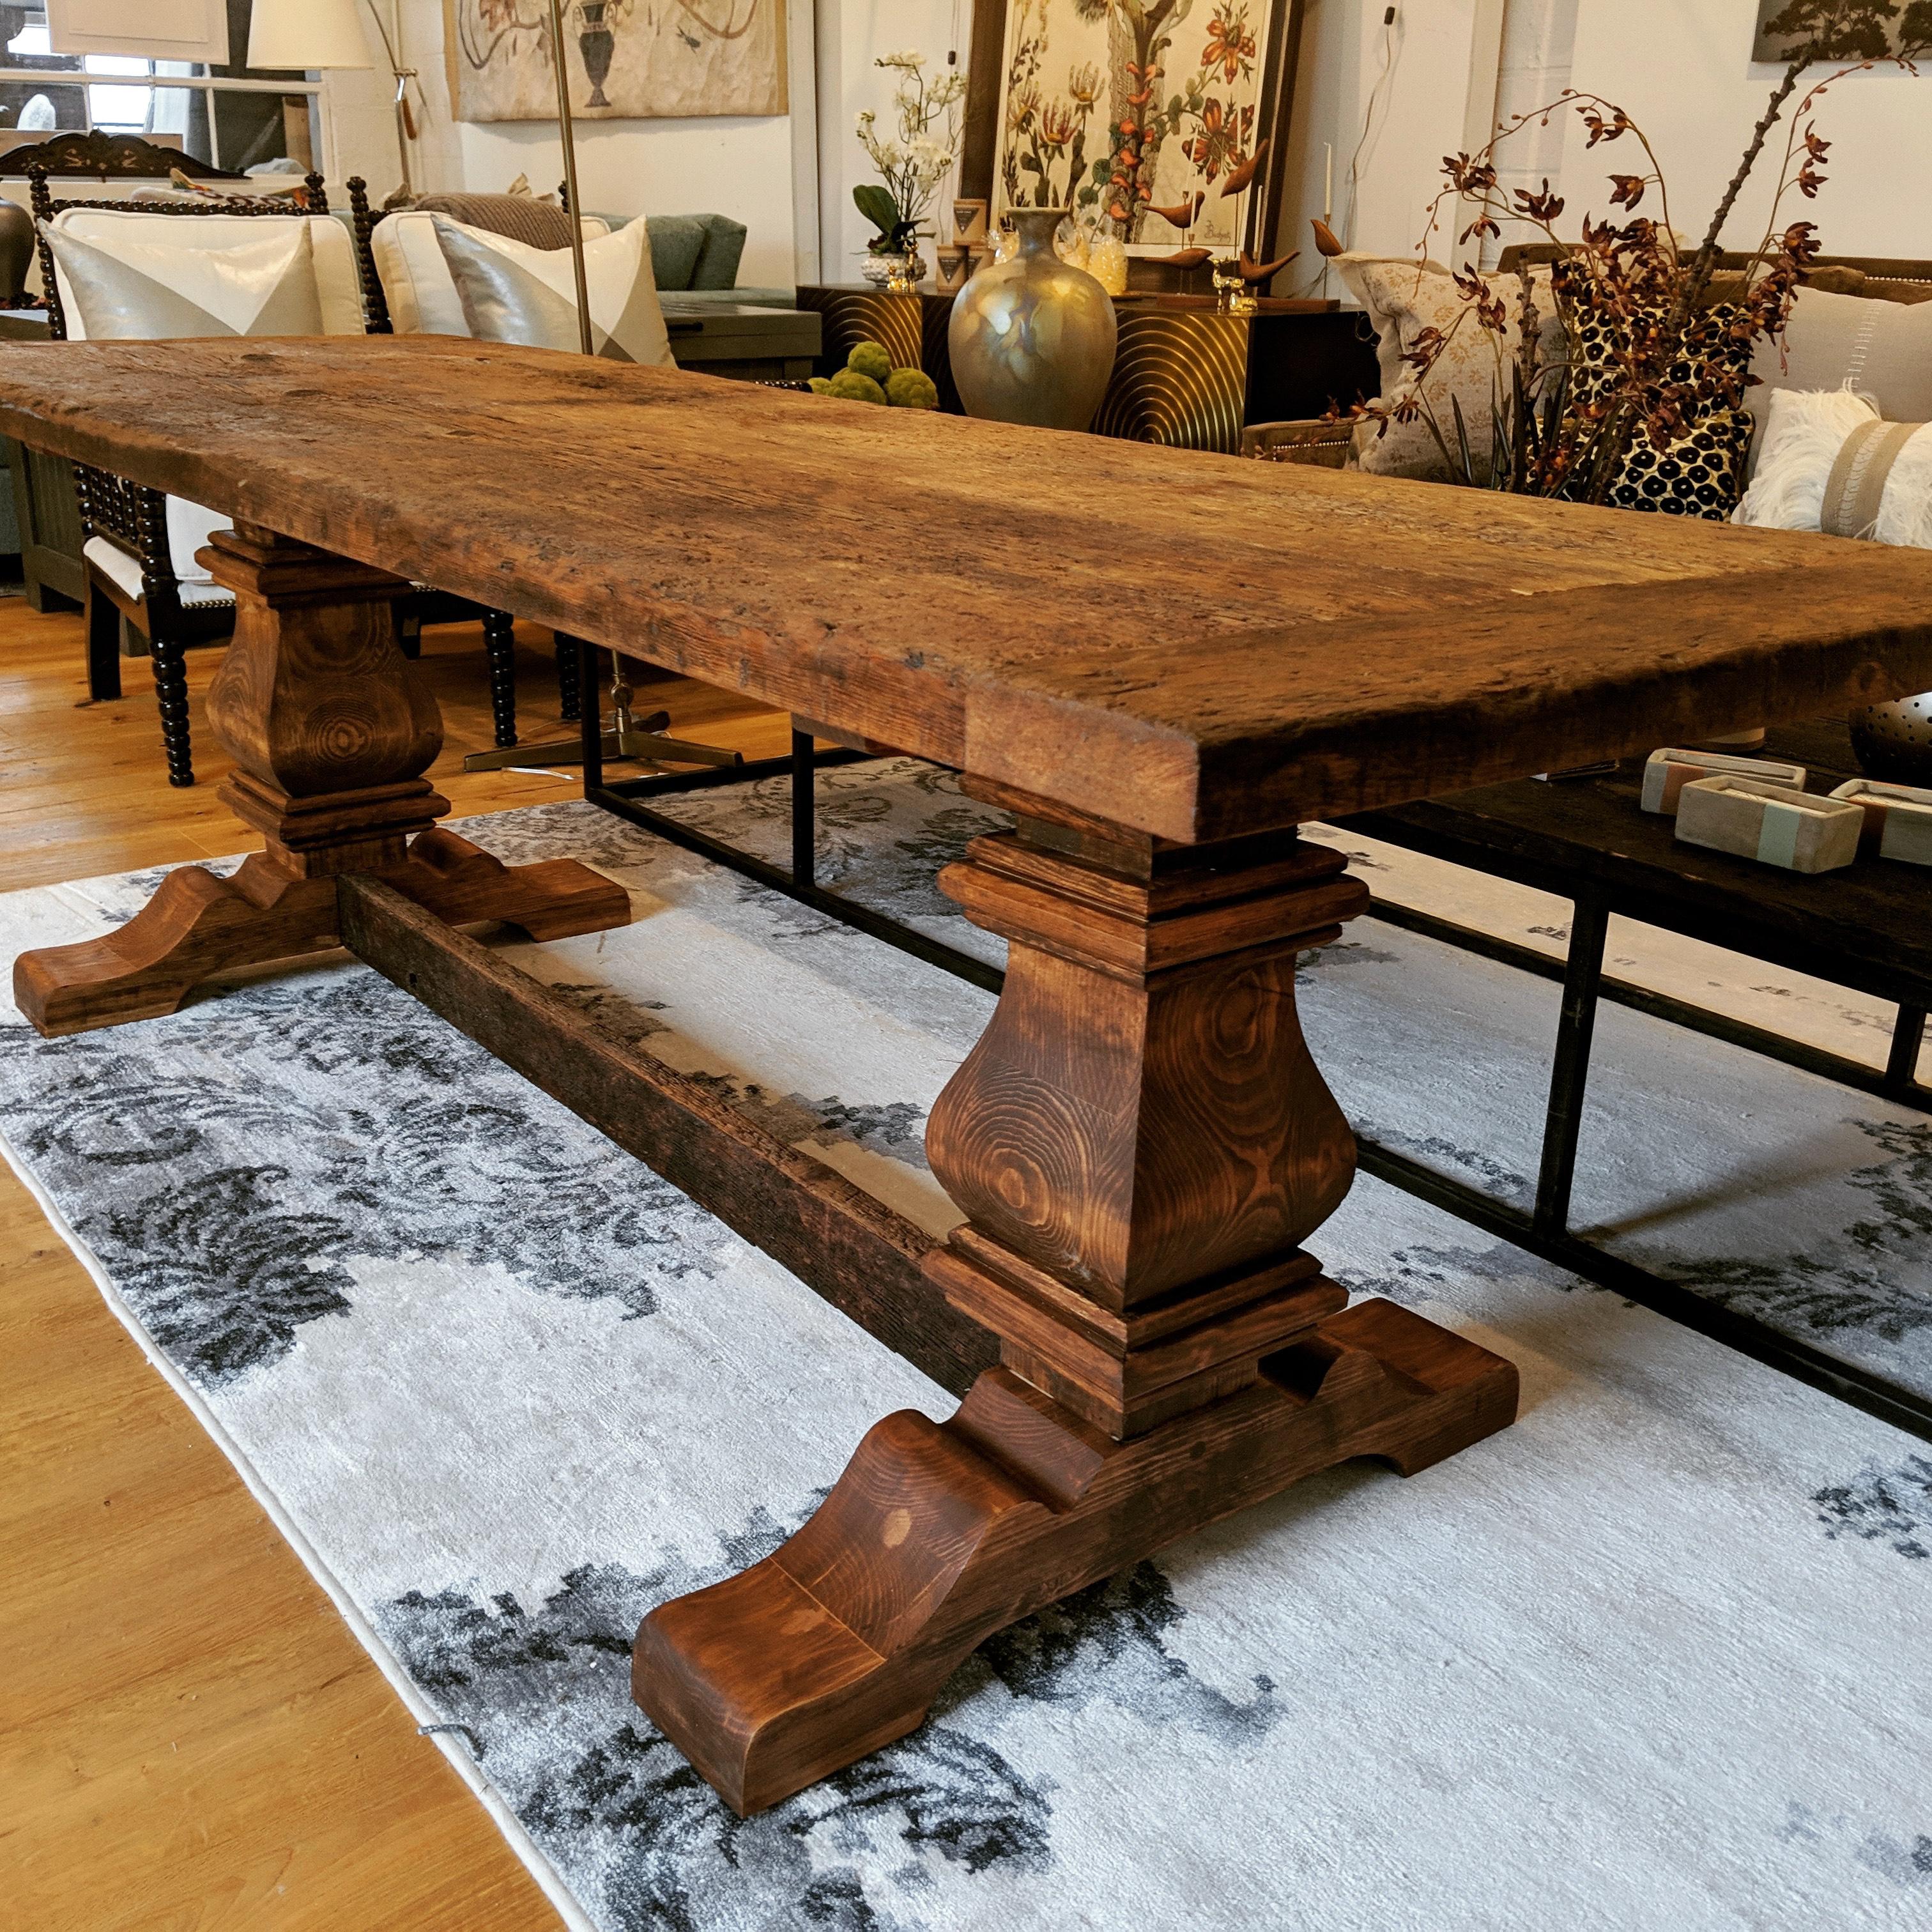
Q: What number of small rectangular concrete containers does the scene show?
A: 3